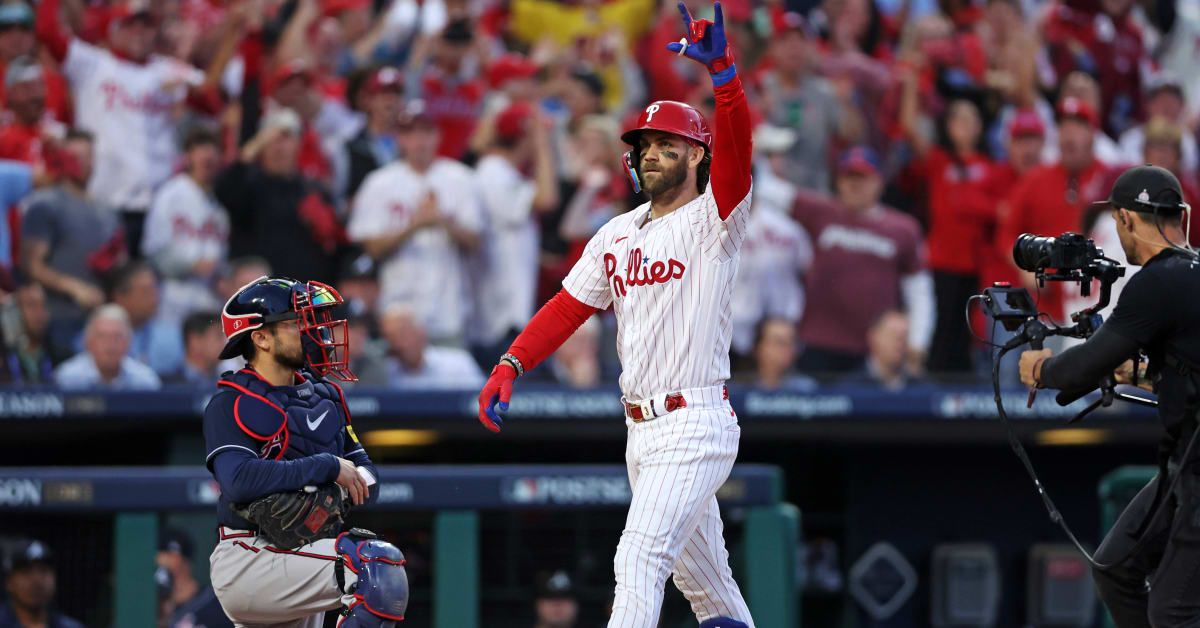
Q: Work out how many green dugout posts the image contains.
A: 4